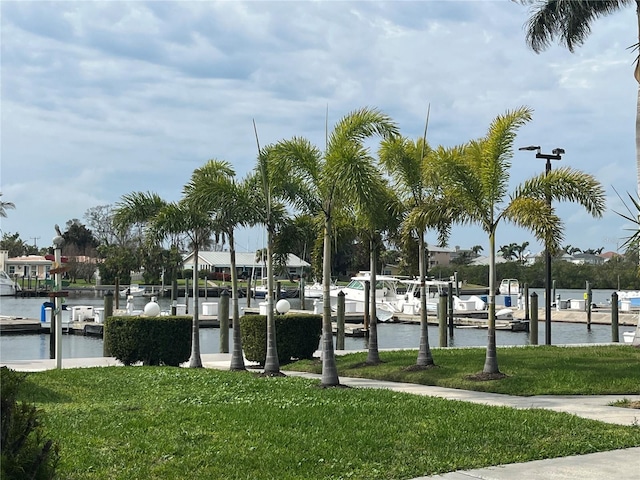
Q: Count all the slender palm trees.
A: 7